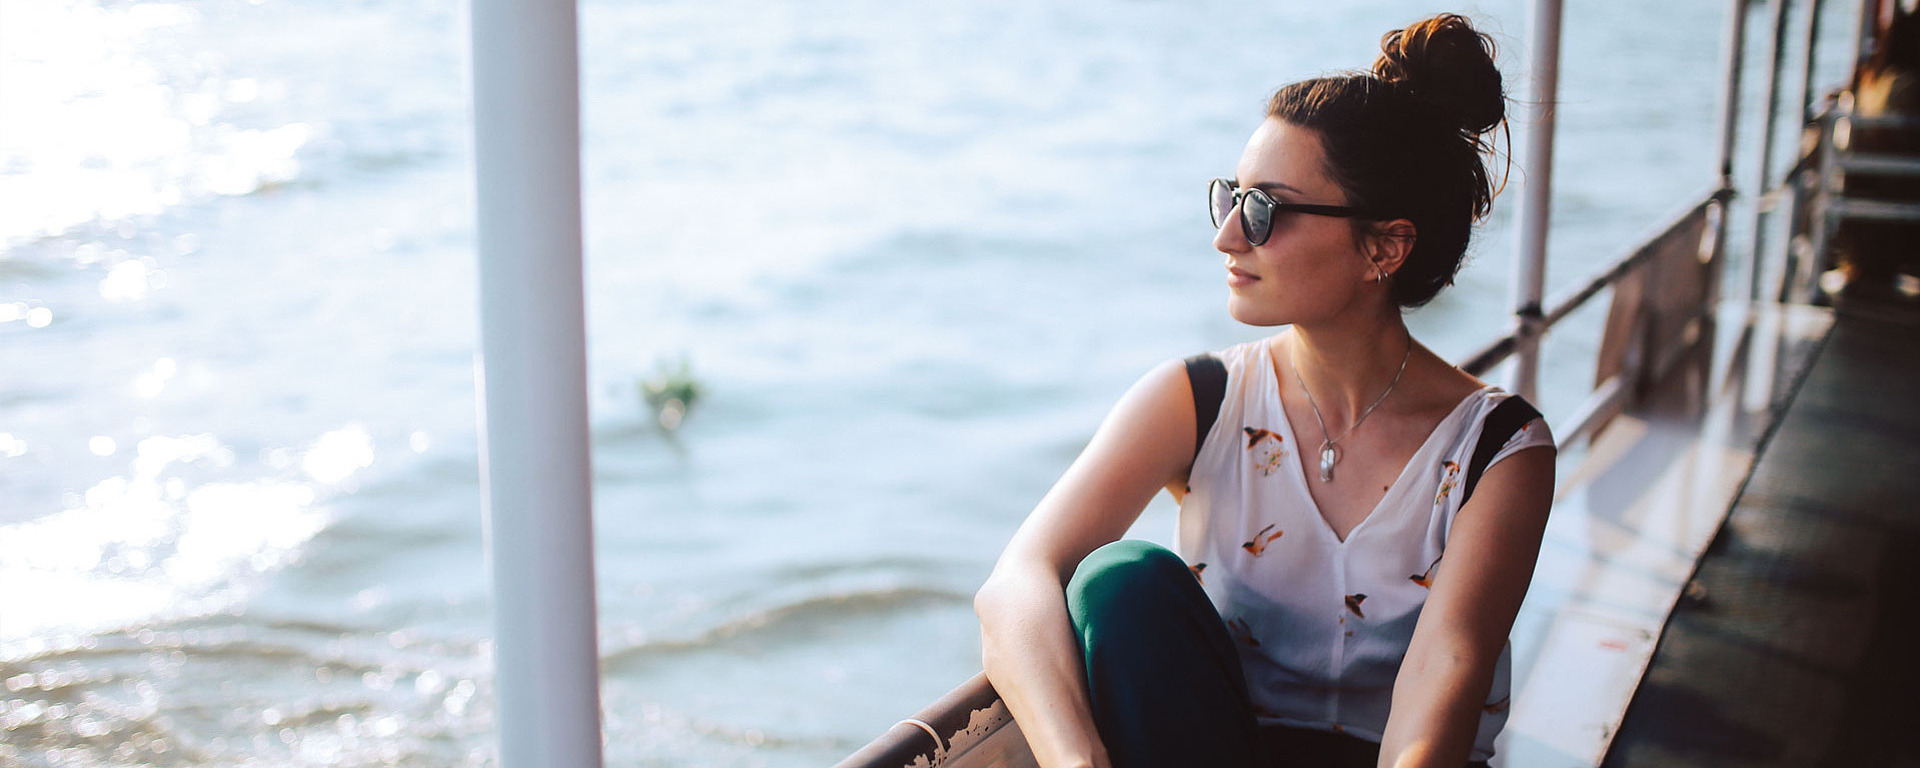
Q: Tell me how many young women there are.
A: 1